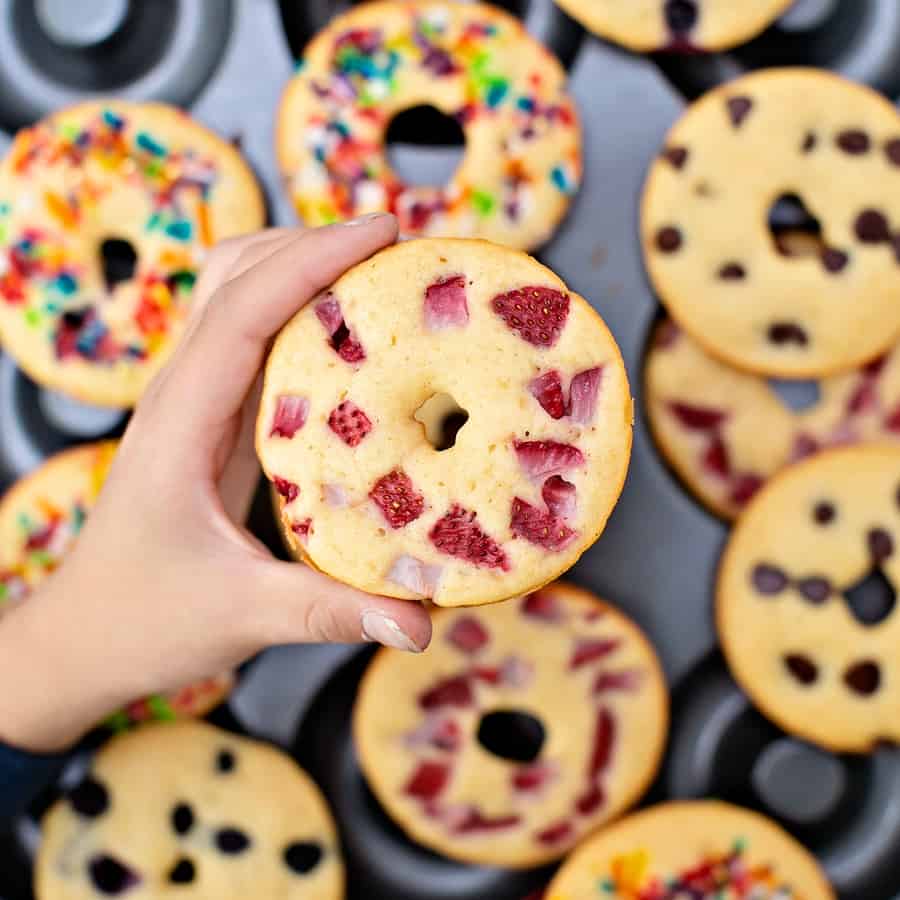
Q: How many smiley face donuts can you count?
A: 0